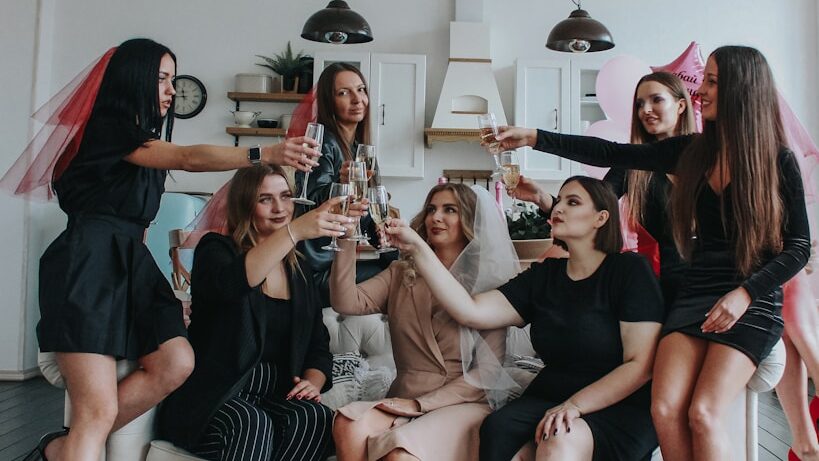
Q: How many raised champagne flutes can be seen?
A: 7